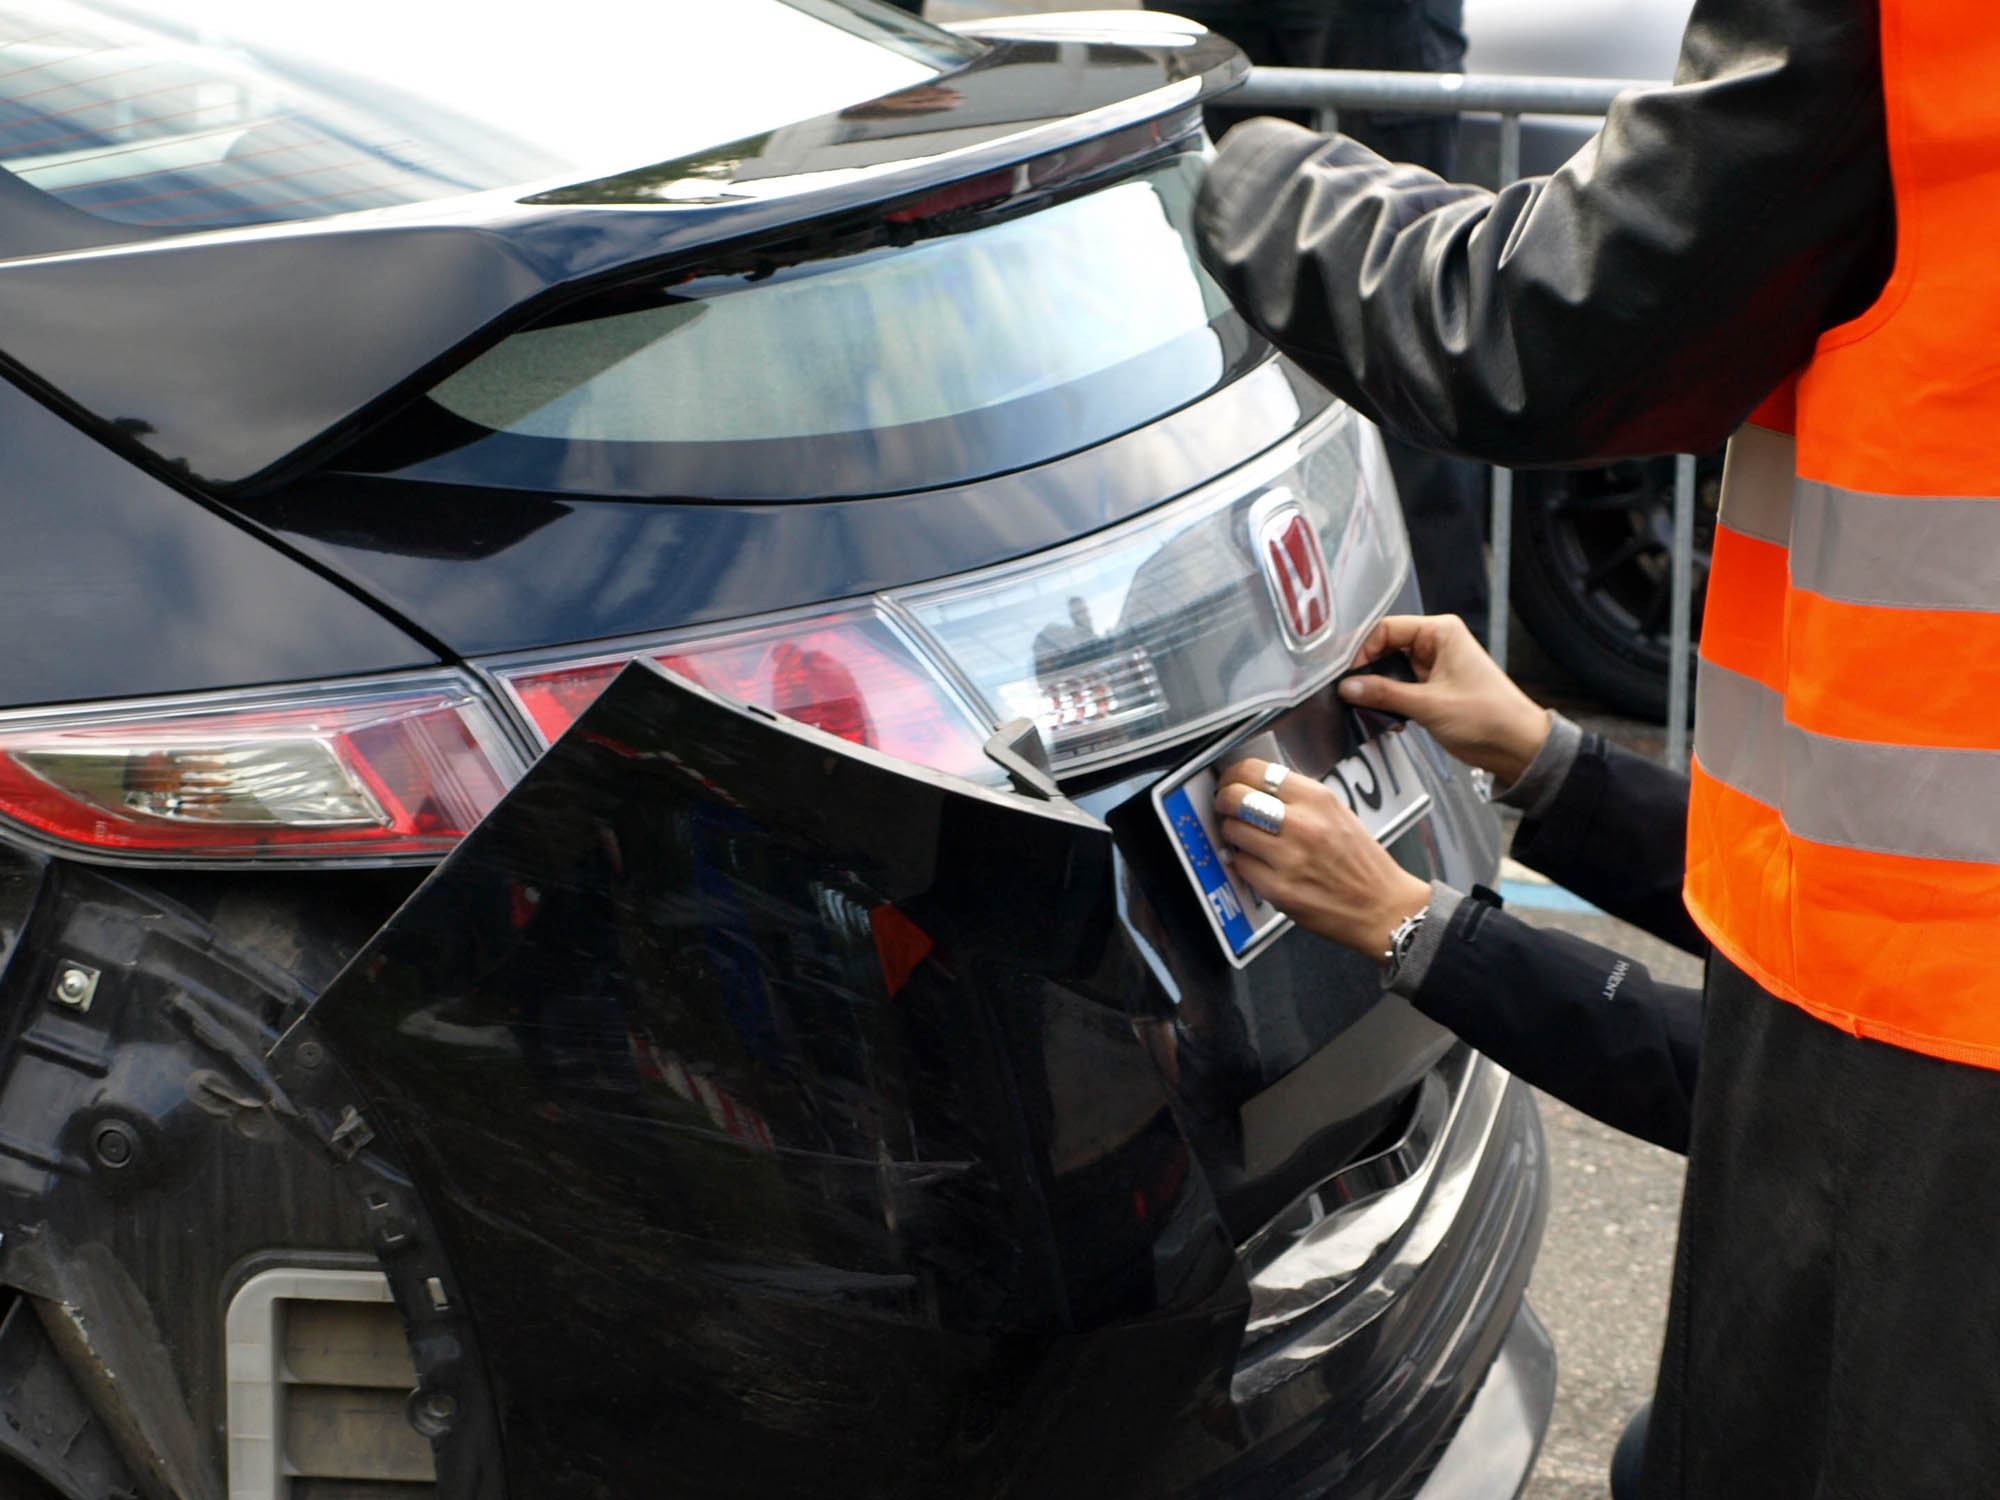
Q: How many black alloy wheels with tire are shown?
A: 1